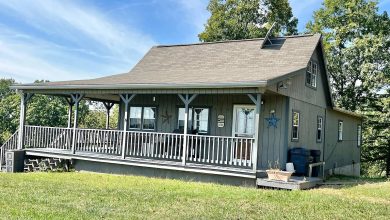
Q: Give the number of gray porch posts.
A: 7